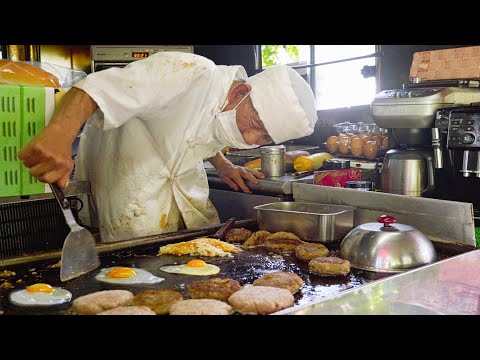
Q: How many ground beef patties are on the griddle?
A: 12